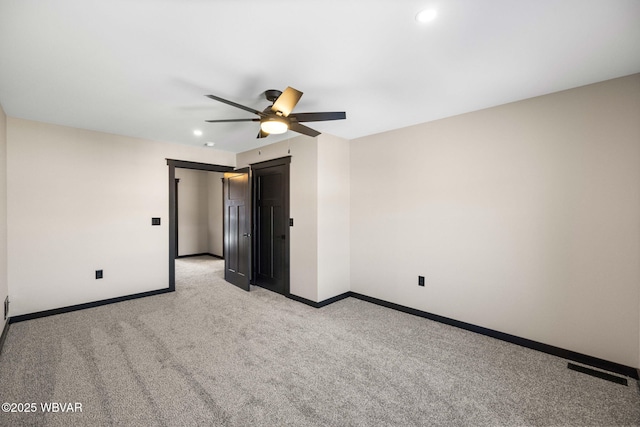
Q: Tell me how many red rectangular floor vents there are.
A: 0